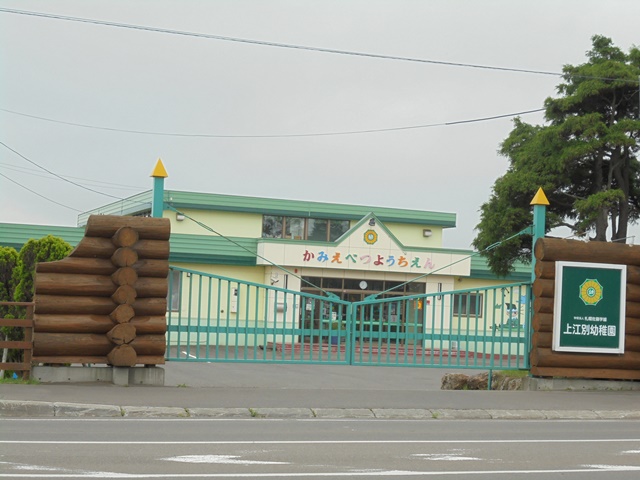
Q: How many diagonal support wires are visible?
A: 2